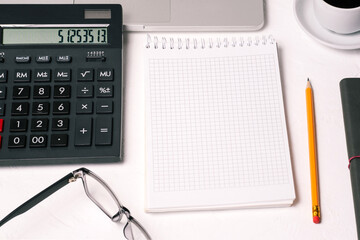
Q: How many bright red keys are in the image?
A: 2